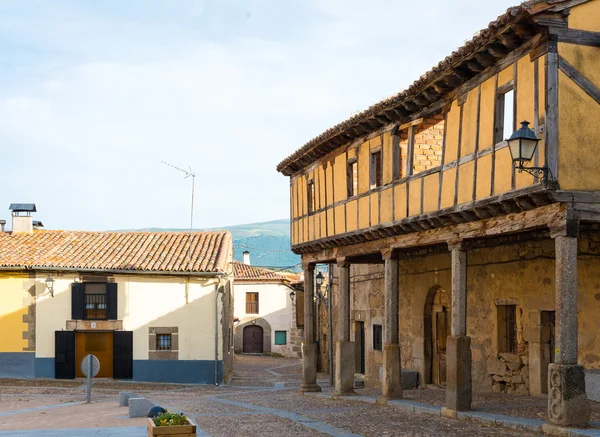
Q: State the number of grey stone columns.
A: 5